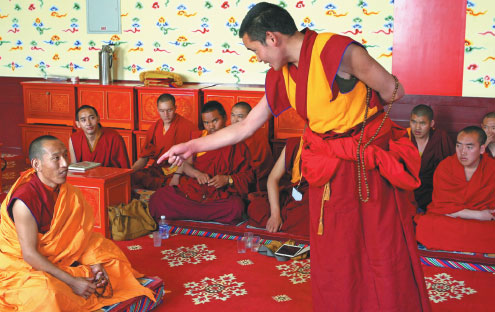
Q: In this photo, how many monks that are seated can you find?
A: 9